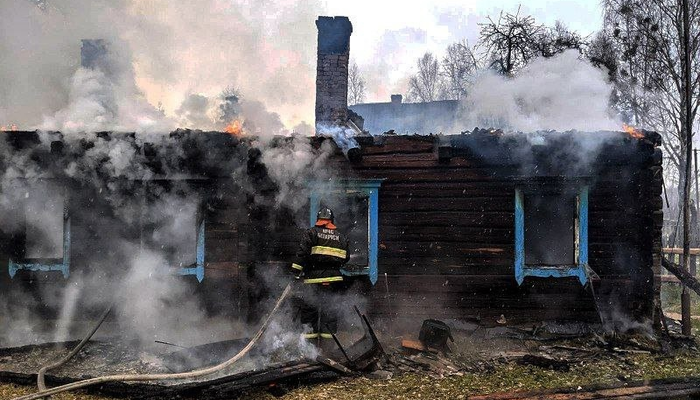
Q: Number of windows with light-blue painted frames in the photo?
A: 4